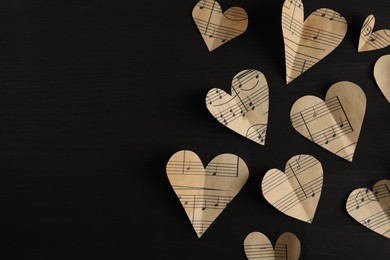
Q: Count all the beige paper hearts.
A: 10